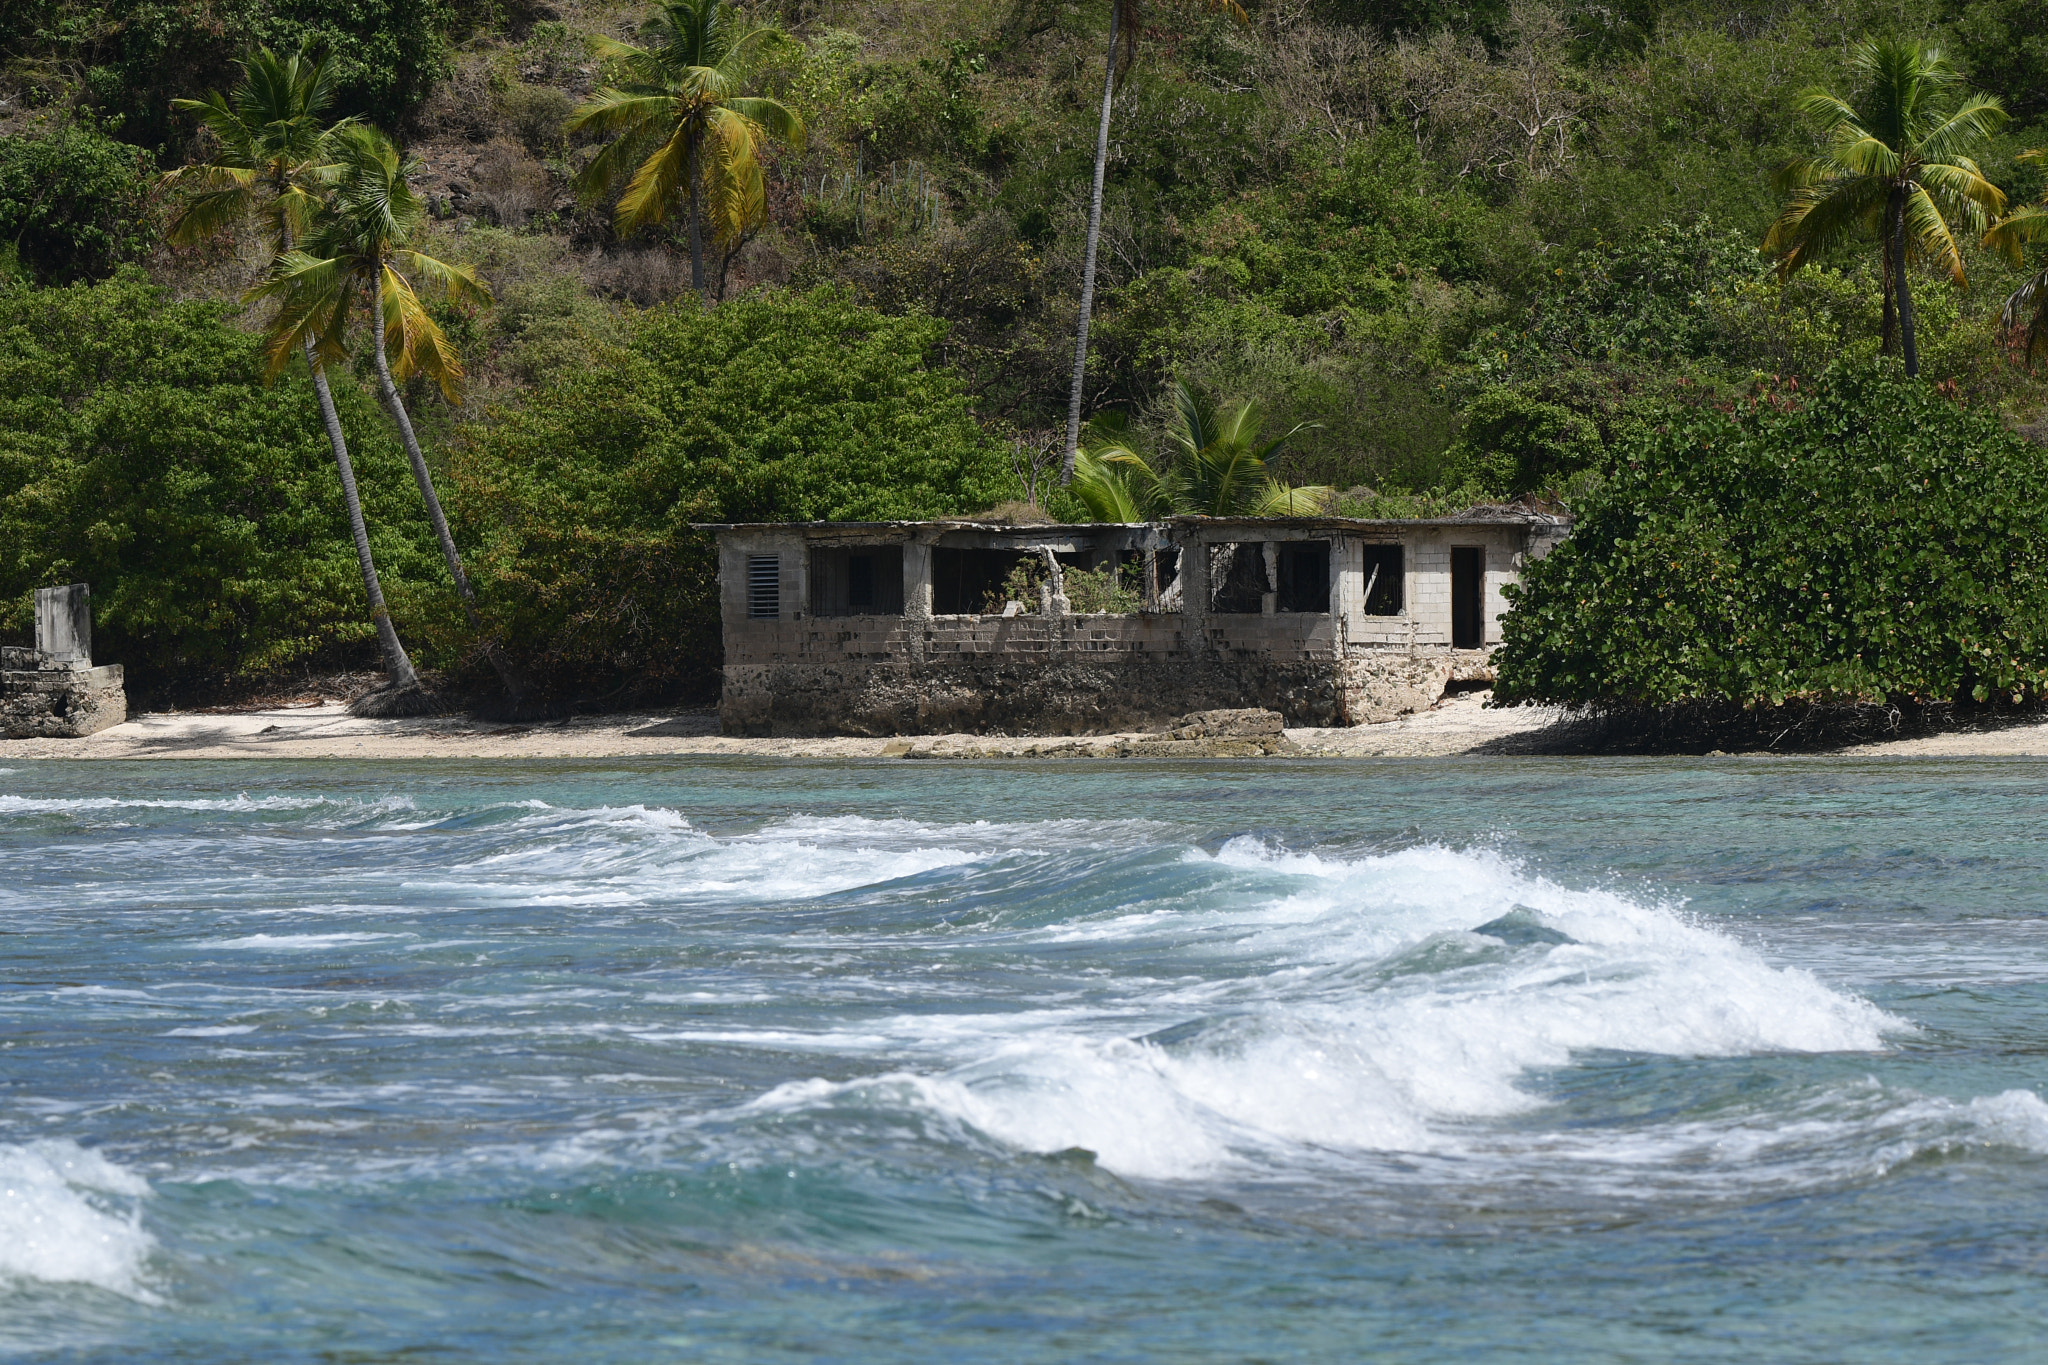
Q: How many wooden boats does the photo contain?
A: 0